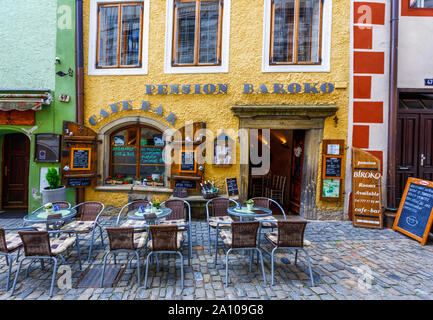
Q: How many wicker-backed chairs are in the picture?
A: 12